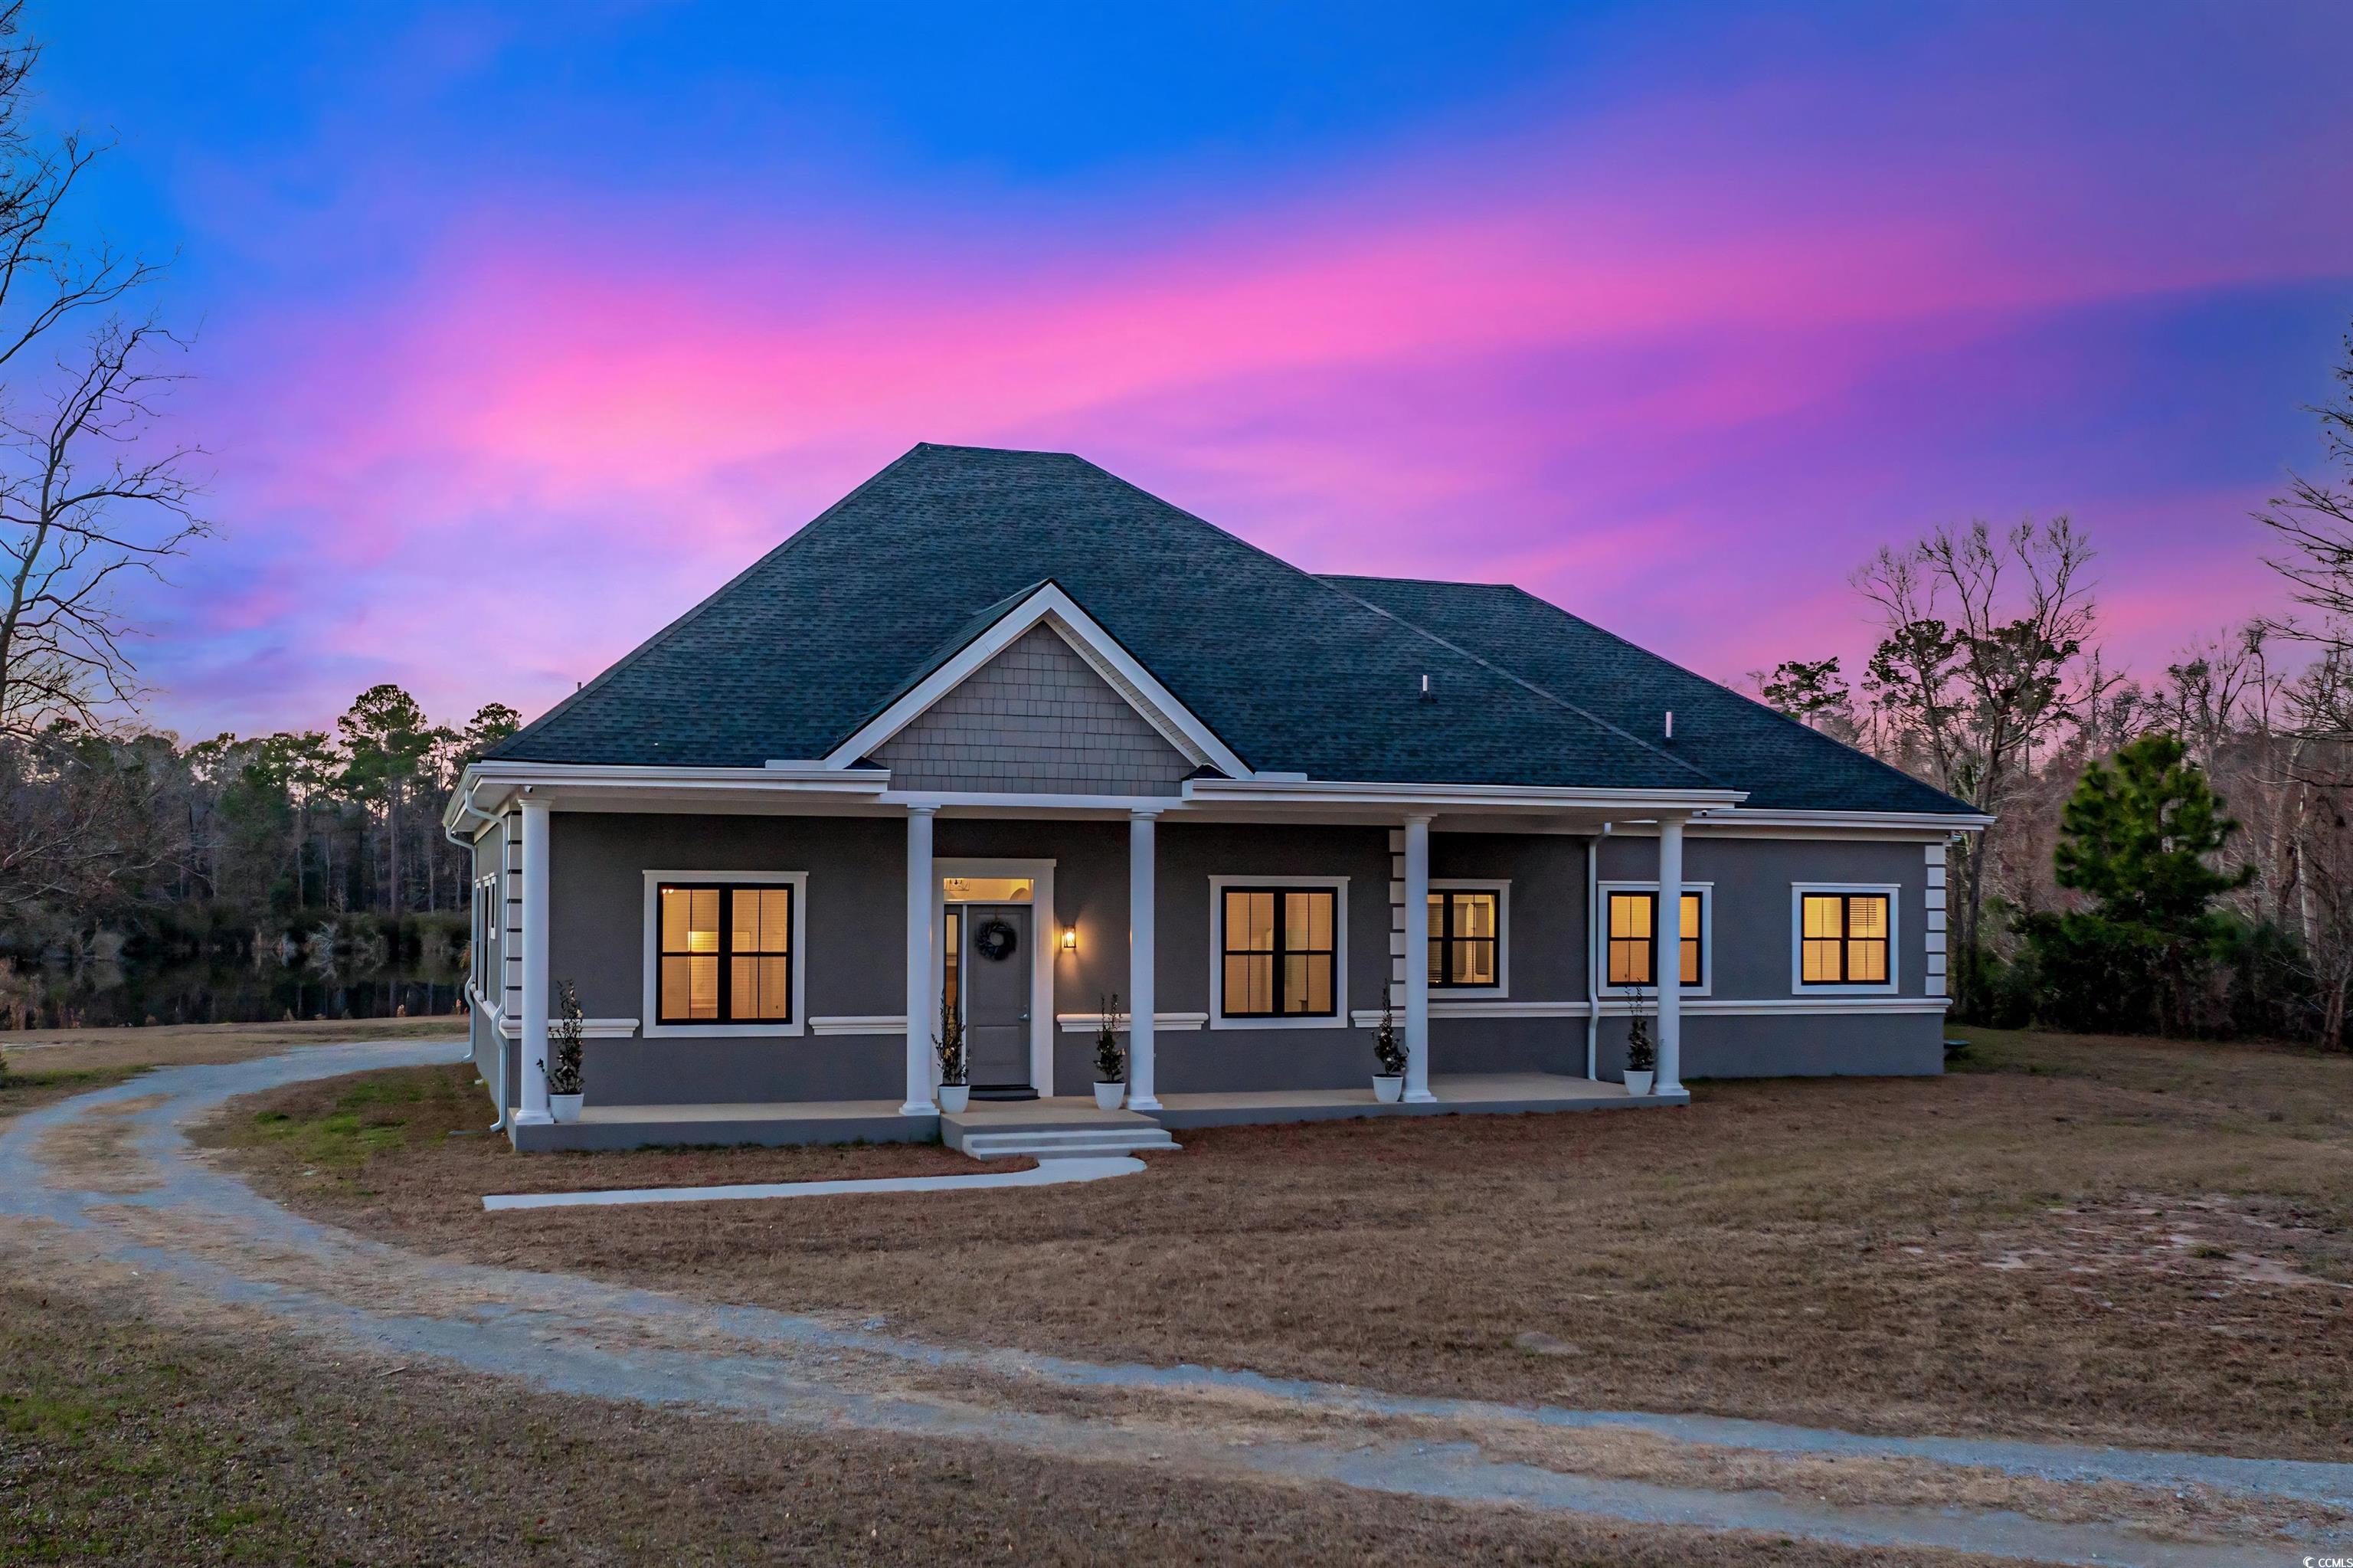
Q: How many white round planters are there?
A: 5